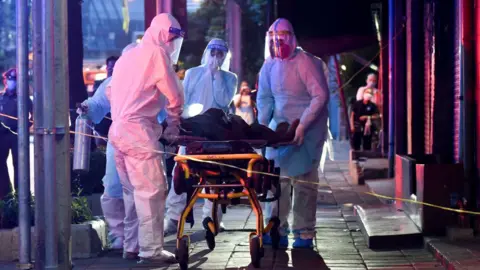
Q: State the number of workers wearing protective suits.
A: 4